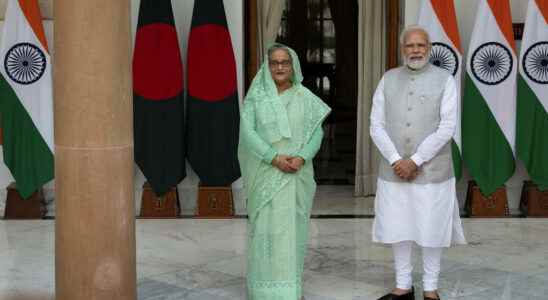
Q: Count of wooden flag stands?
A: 5